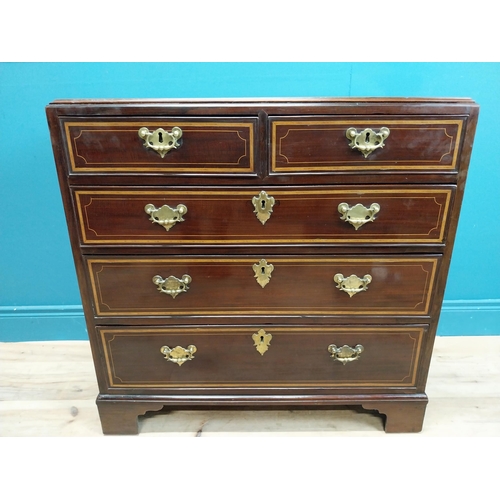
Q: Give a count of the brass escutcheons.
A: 3